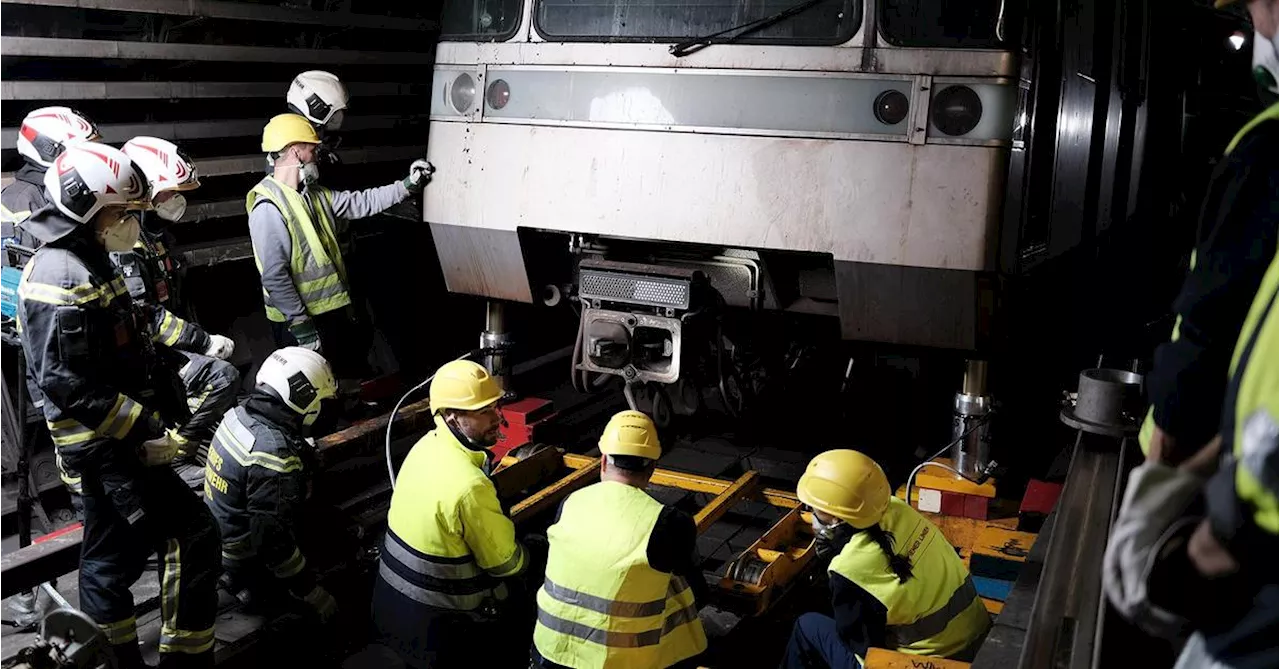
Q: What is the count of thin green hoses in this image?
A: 0